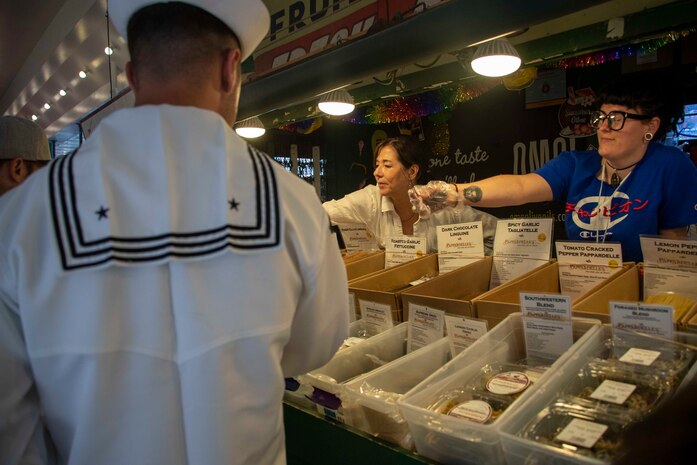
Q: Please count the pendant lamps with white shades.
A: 3